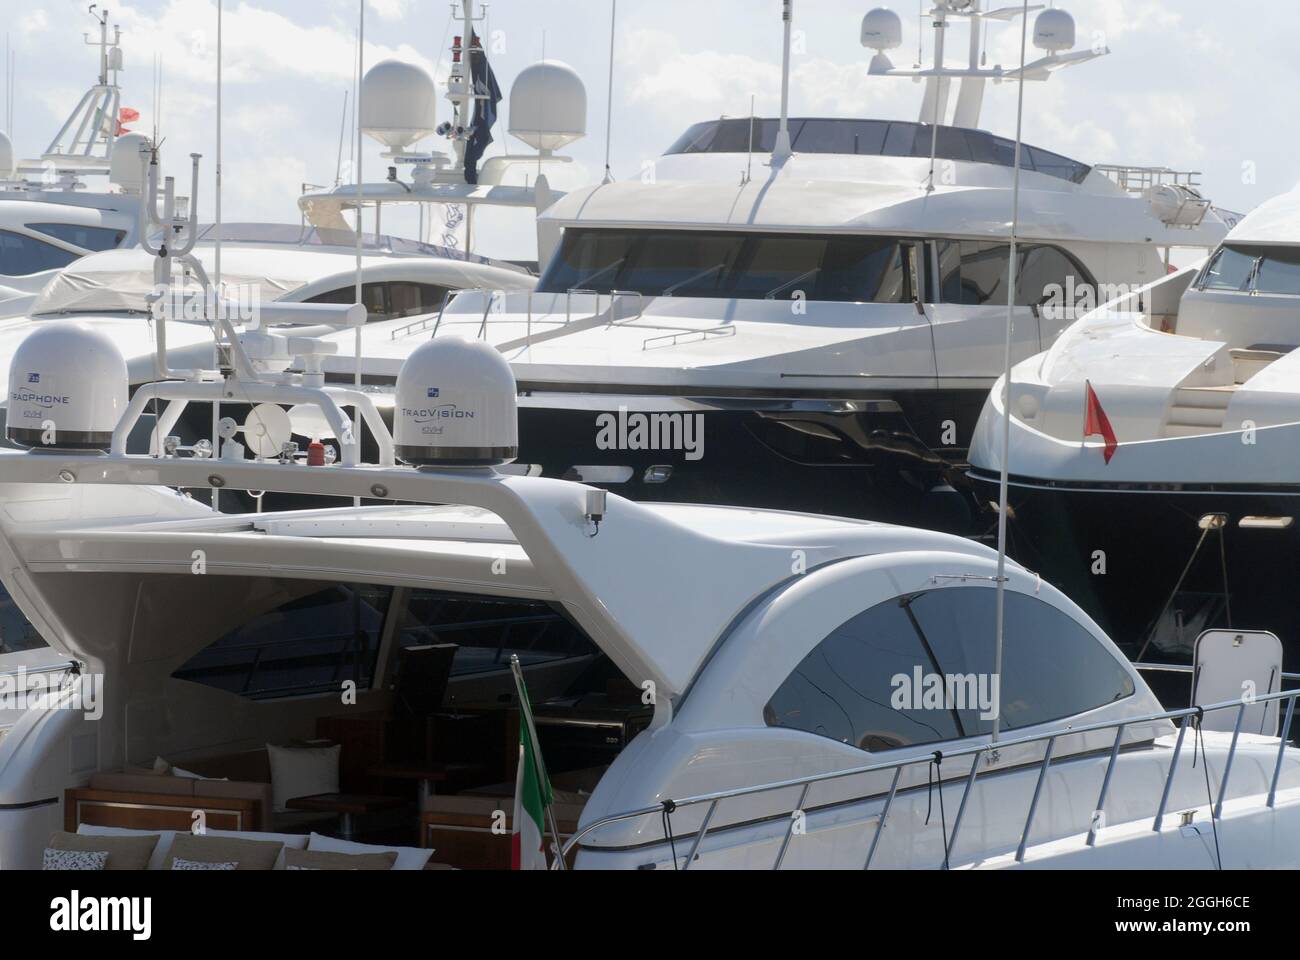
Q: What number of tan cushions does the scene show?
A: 3